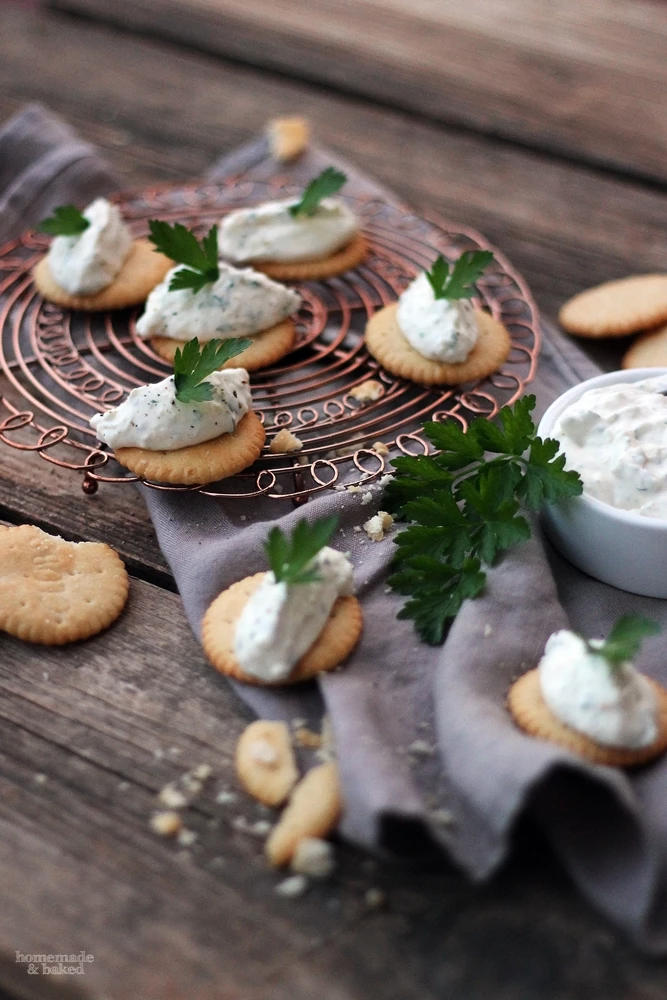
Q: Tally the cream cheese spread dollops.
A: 7